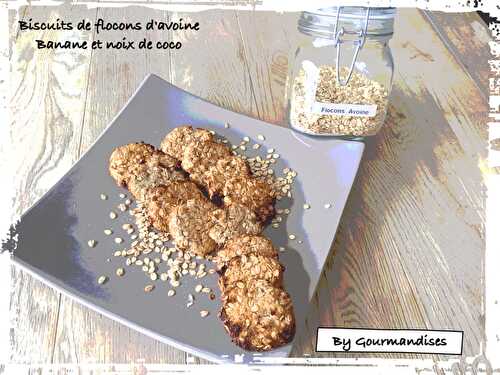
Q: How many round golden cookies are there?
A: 12